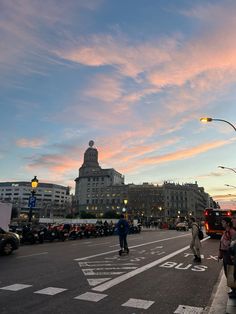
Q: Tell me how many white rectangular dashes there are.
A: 5